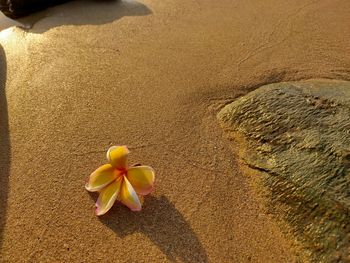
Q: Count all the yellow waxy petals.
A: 5